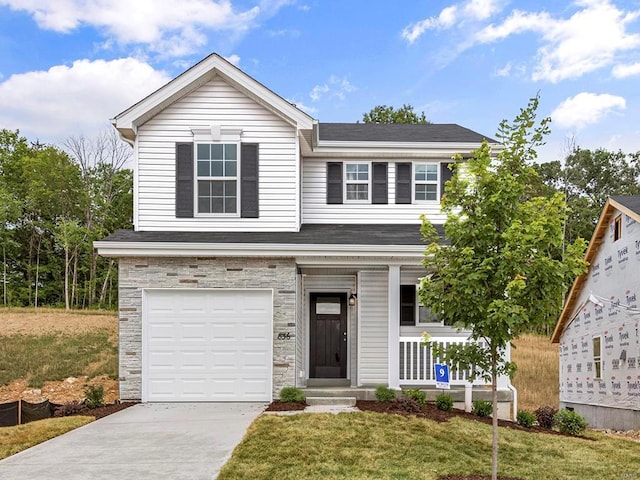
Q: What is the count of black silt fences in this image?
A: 1